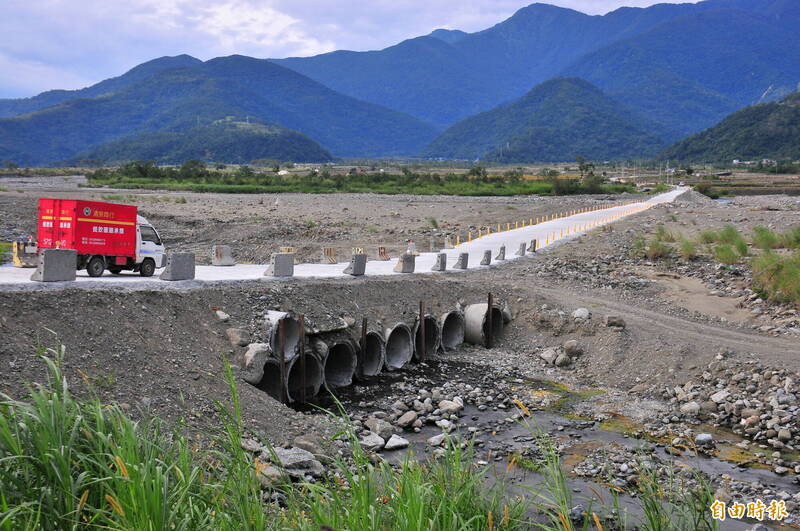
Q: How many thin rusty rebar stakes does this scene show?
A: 5